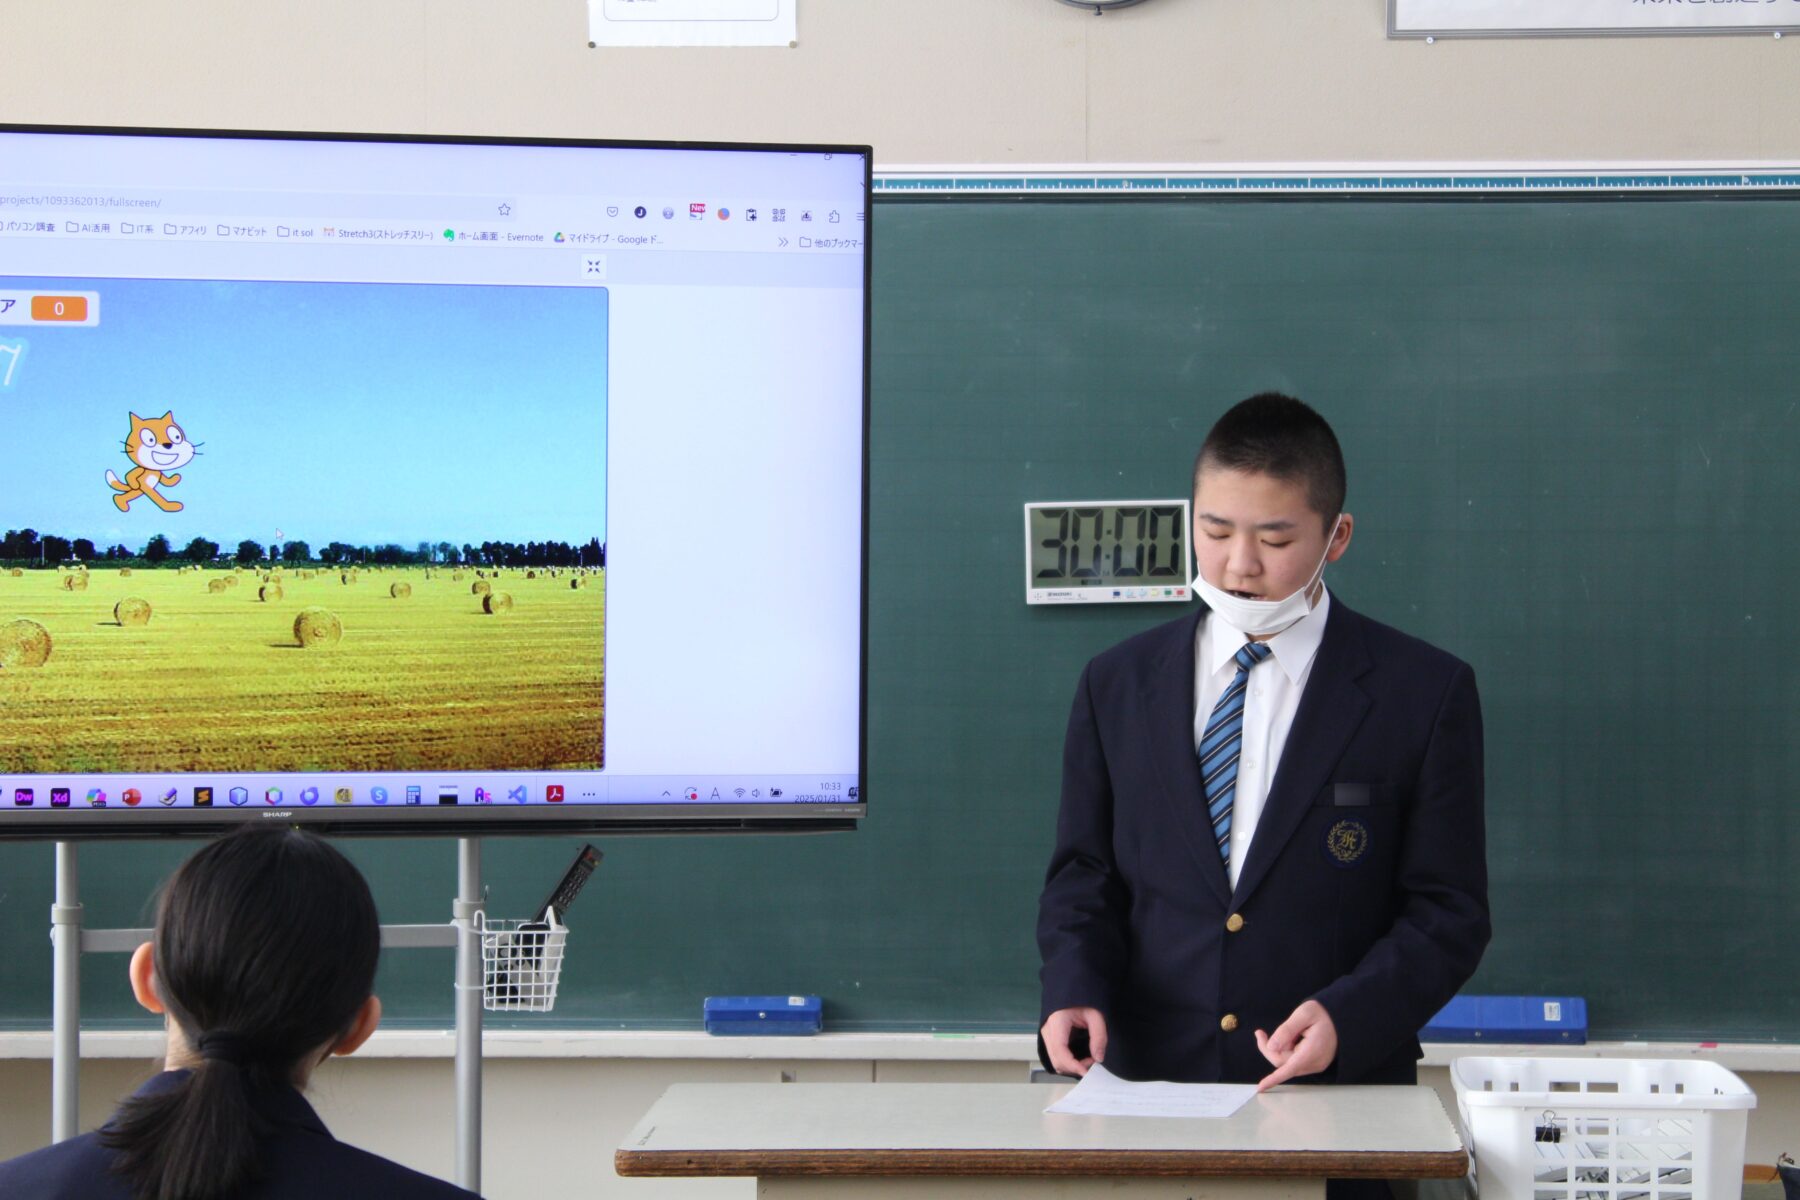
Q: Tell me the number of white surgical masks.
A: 1